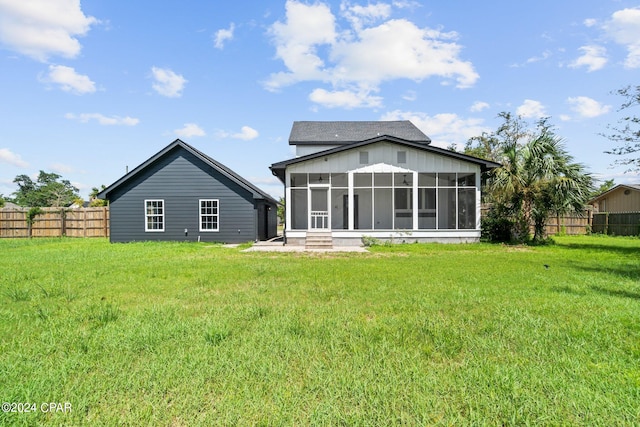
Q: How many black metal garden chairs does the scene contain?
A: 0